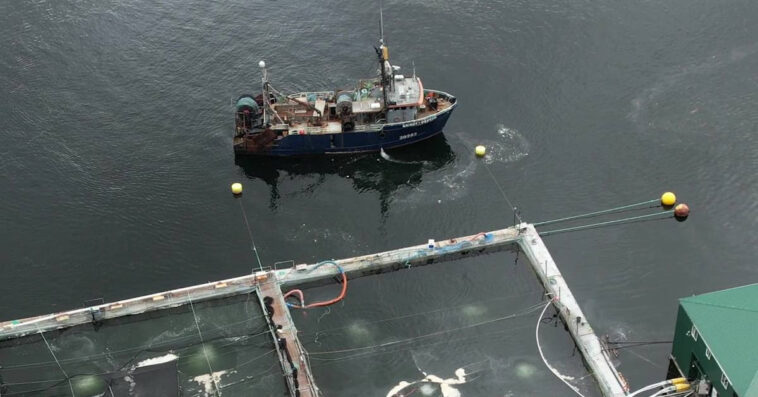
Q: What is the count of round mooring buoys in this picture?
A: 4